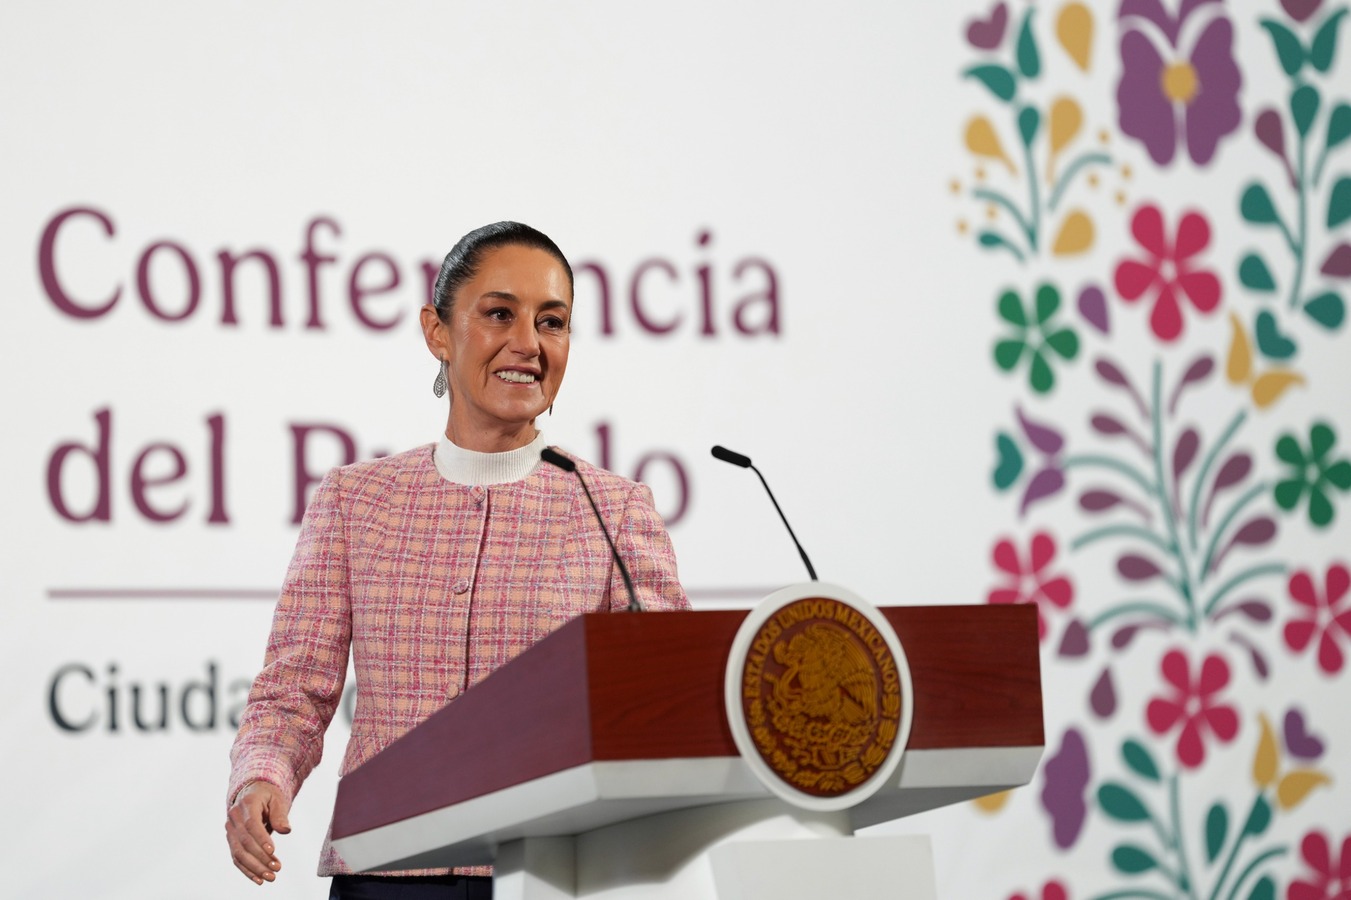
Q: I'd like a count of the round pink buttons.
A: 3